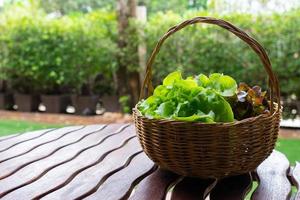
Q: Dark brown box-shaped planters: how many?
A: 5